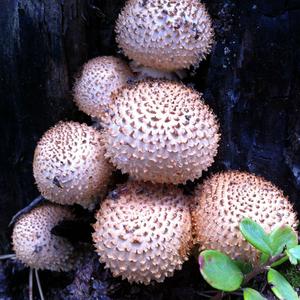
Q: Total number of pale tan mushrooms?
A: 7